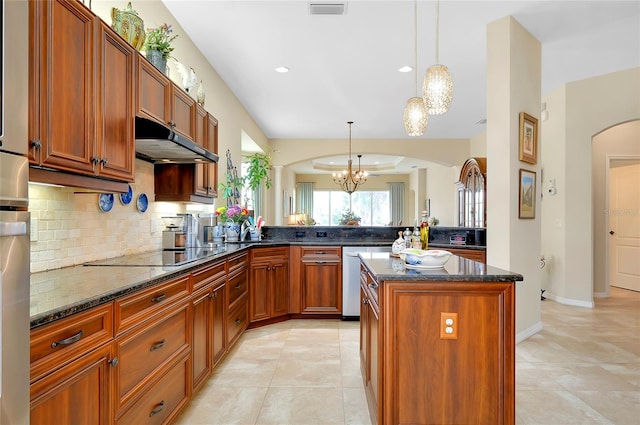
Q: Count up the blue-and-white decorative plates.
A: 3